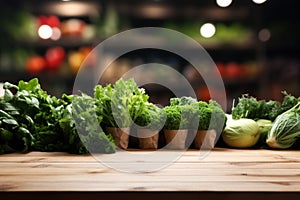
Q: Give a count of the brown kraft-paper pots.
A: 4